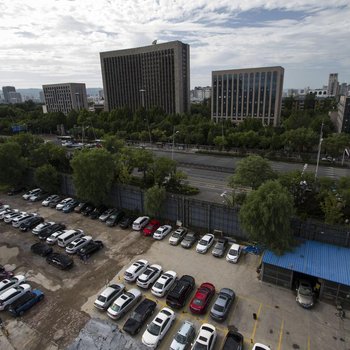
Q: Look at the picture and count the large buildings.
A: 3